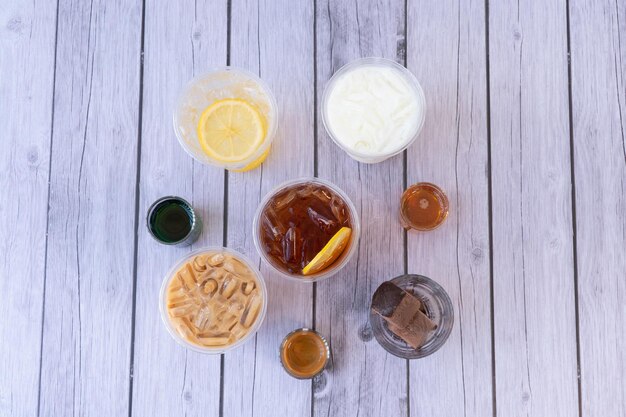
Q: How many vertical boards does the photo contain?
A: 8